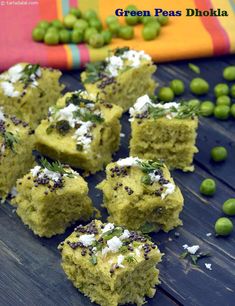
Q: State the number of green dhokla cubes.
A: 8